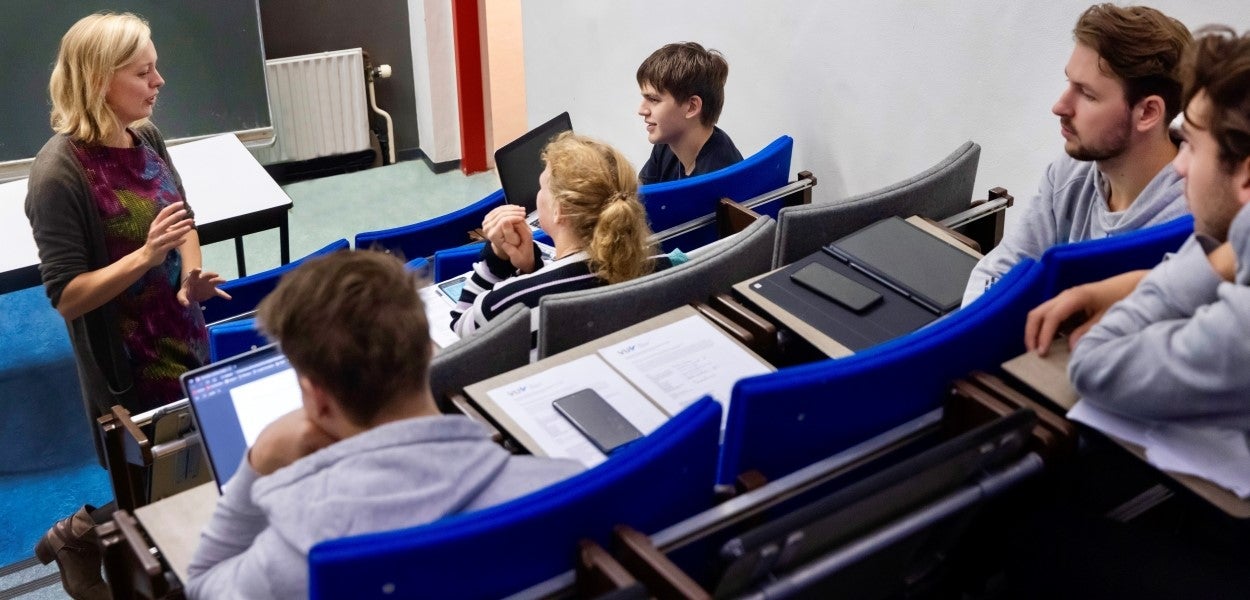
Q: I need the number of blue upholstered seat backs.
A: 8